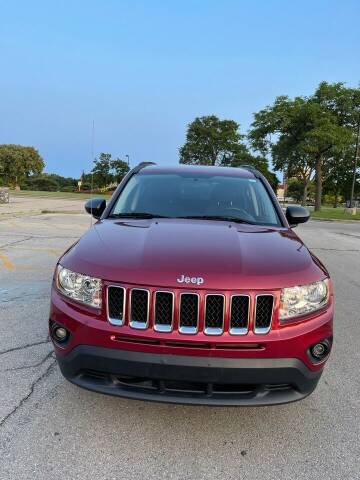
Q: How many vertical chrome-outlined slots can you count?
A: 7